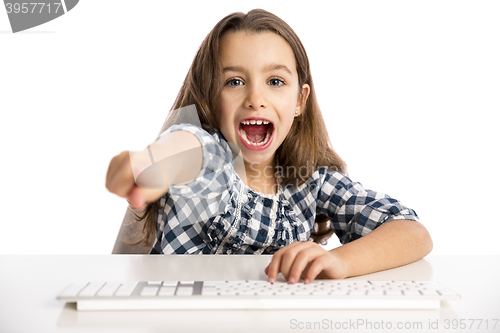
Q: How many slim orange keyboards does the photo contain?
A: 0